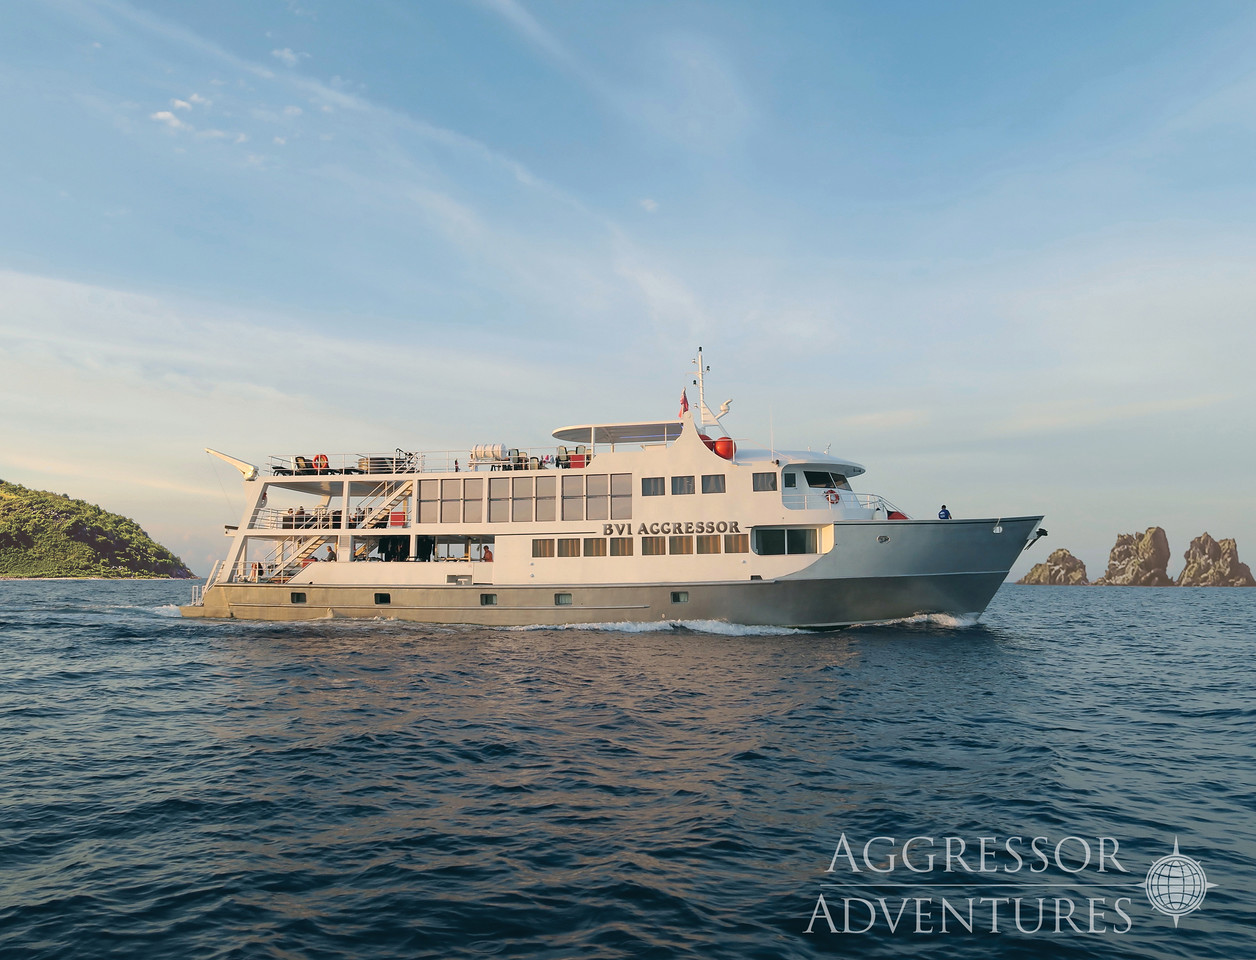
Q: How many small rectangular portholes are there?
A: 5